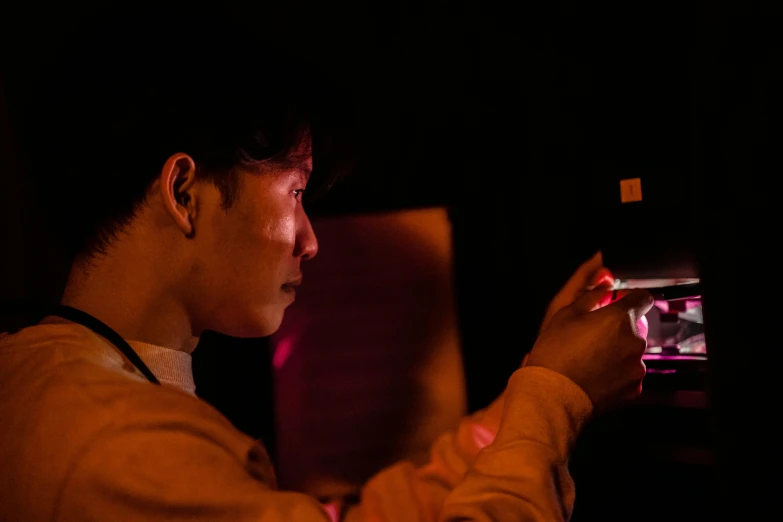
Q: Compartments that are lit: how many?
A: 1